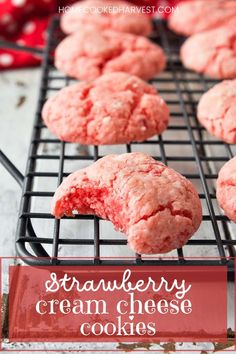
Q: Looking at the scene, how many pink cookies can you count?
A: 8